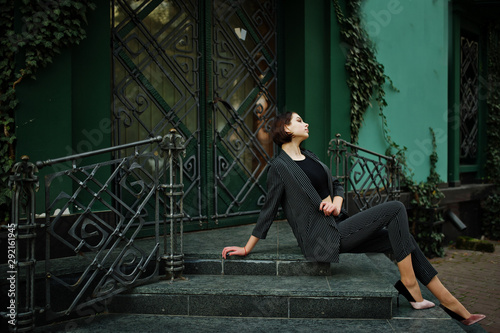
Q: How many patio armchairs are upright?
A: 0